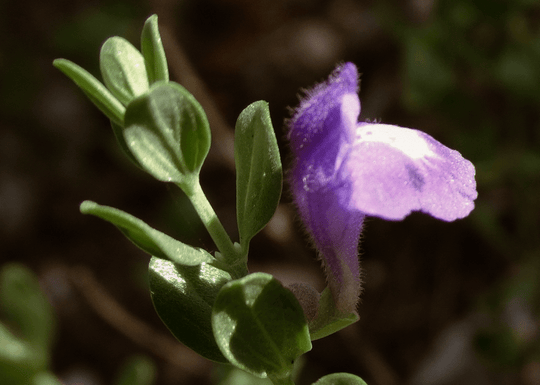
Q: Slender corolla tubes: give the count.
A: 1